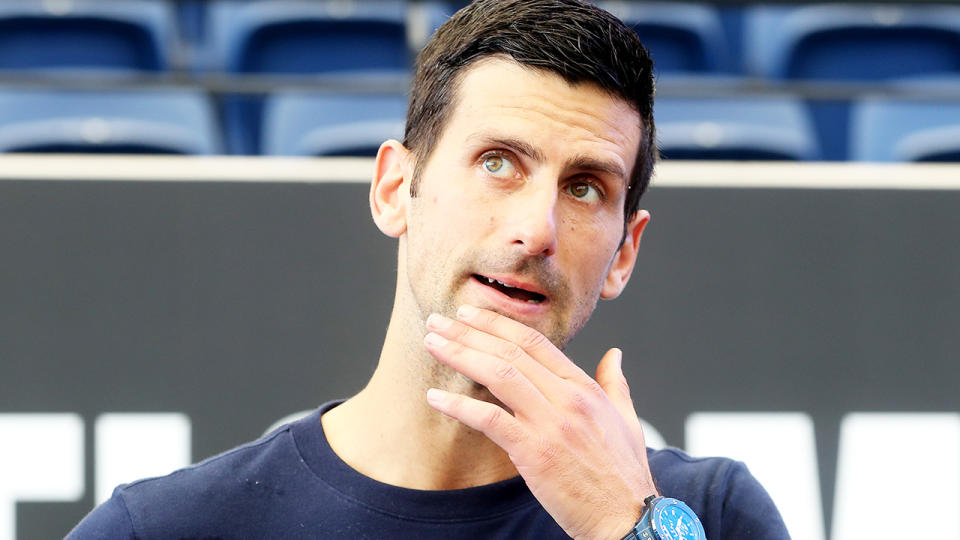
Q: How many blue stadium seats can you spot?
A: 8